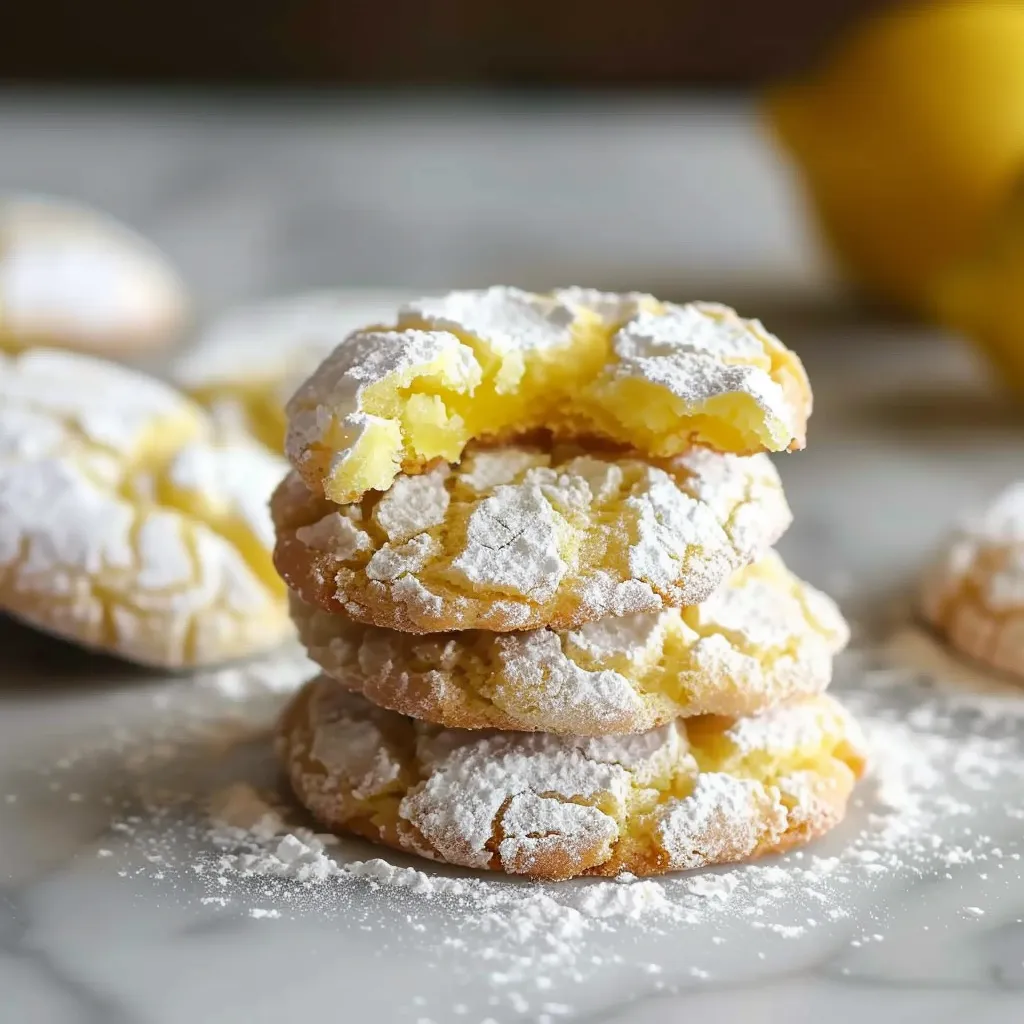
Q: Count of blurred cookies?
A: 4